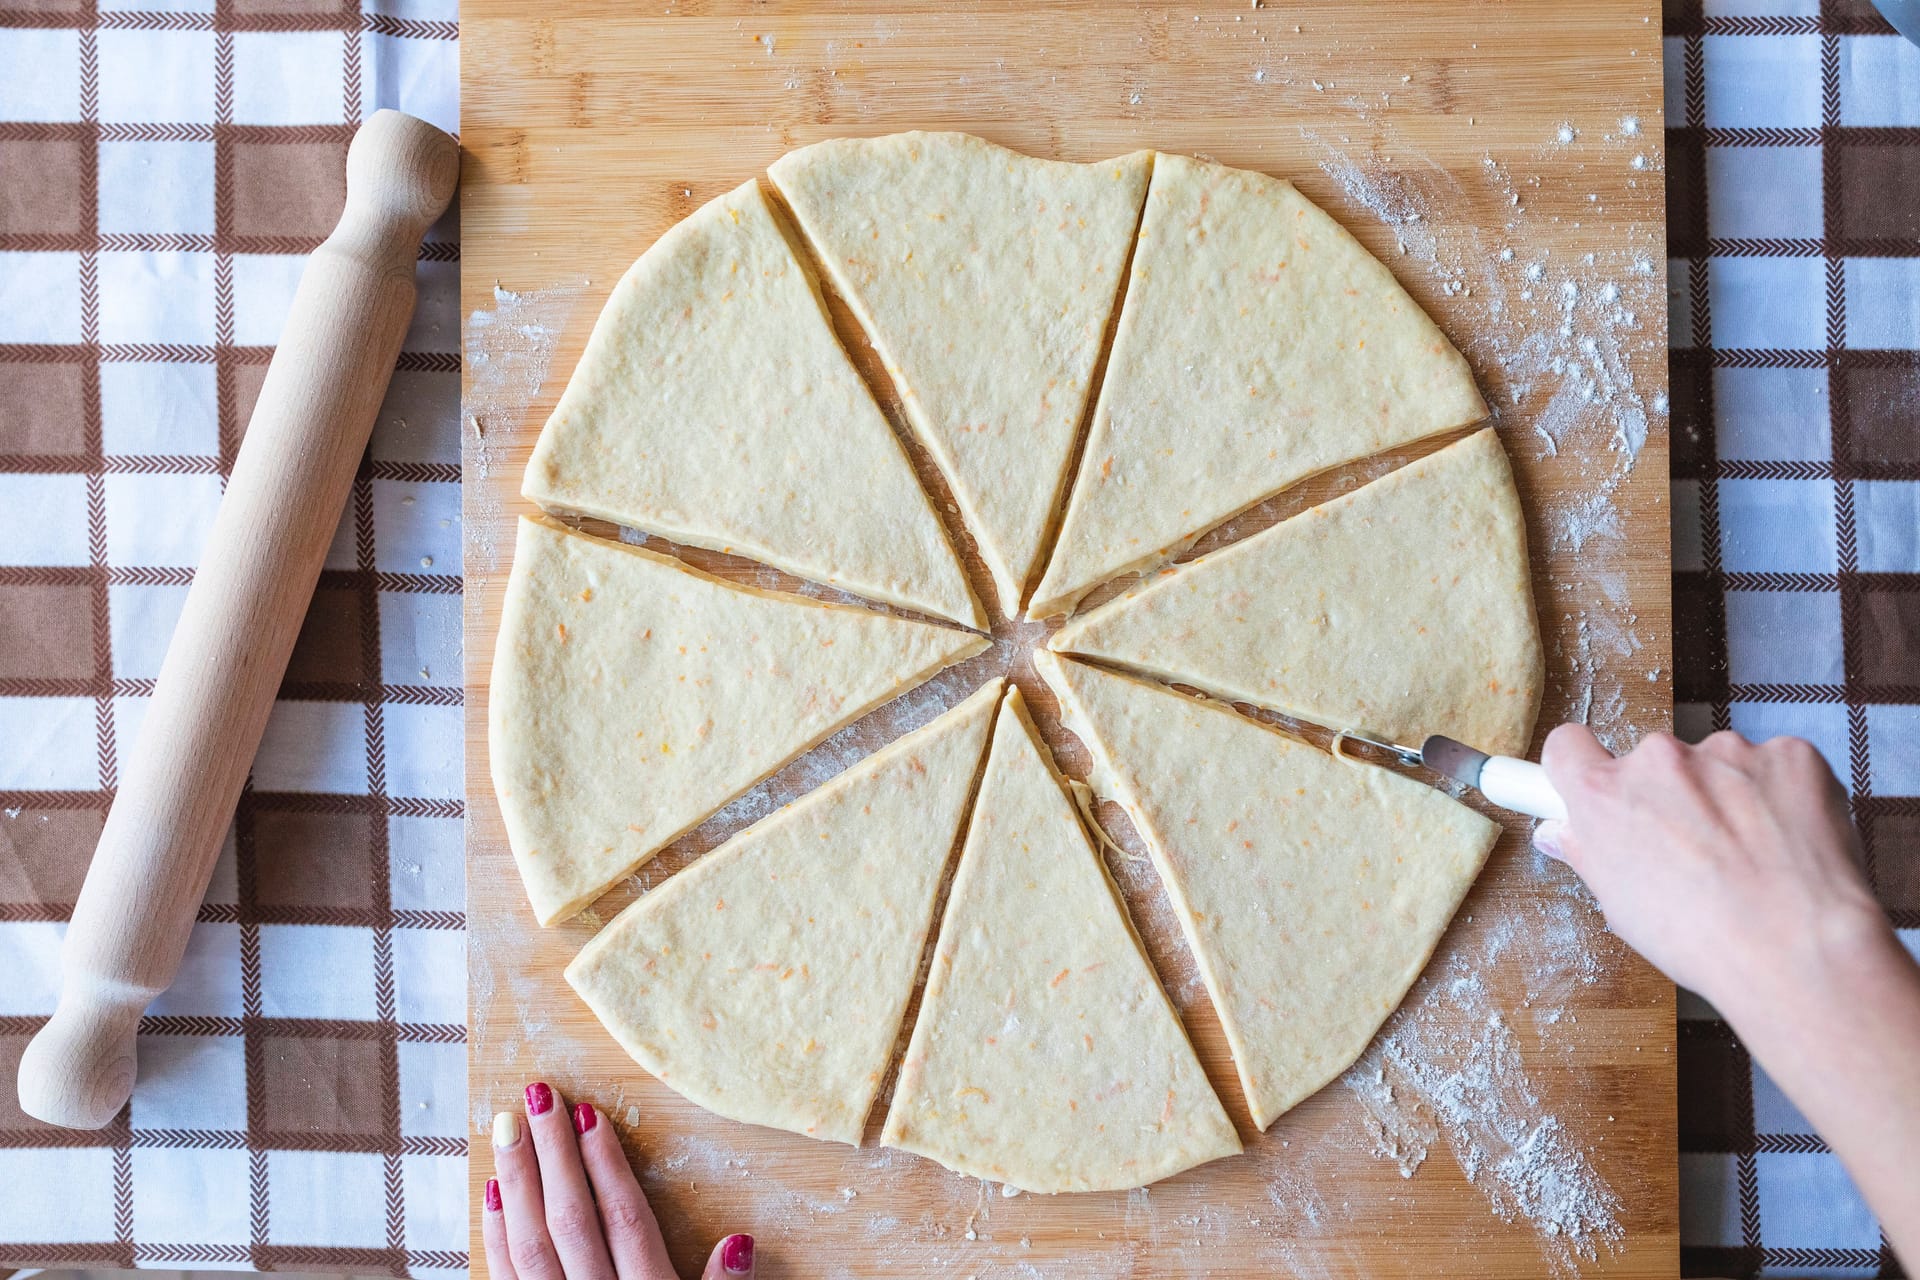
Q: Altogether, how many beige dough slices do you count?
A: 8